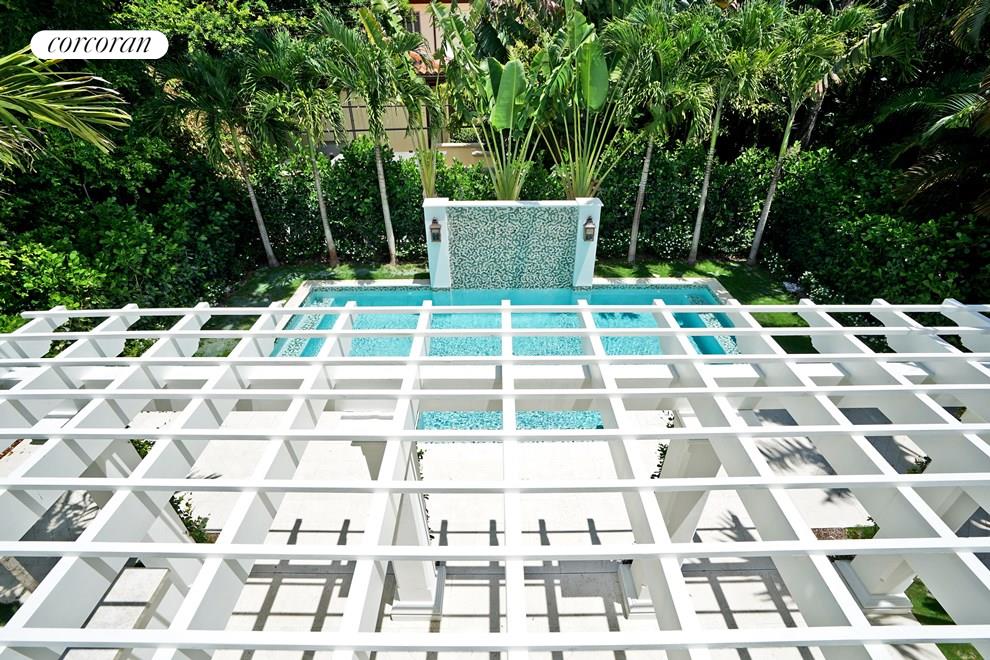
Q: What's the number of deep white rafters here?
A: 13